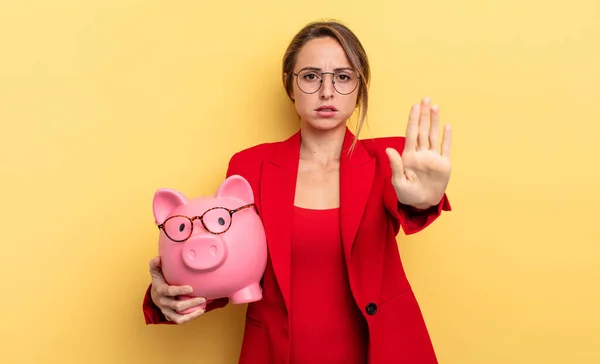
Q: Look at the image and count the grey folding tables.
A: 0